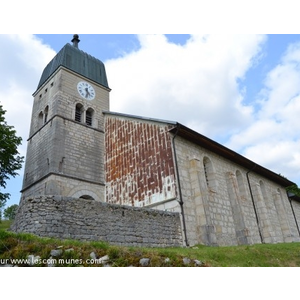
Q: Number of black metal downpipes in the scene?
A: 3